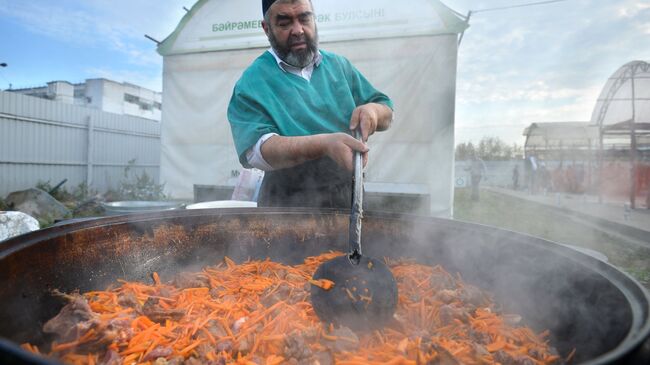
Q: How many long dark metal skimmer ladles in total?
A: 1